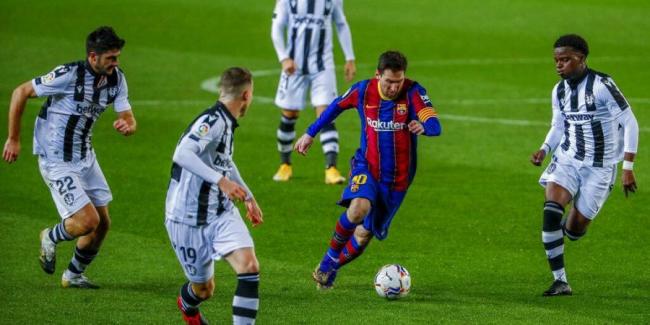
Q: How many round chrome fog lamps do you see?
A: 0